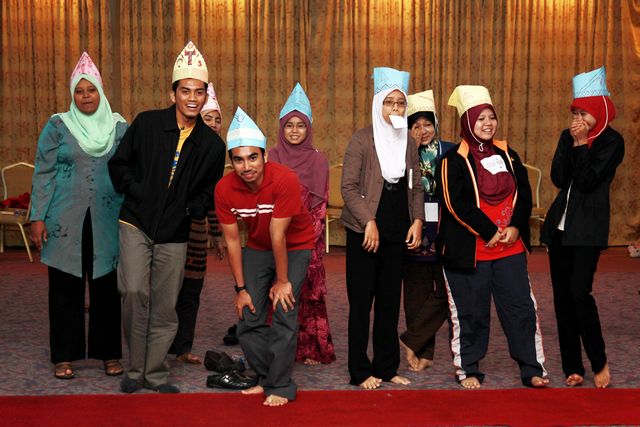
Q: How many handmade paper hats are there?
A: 9